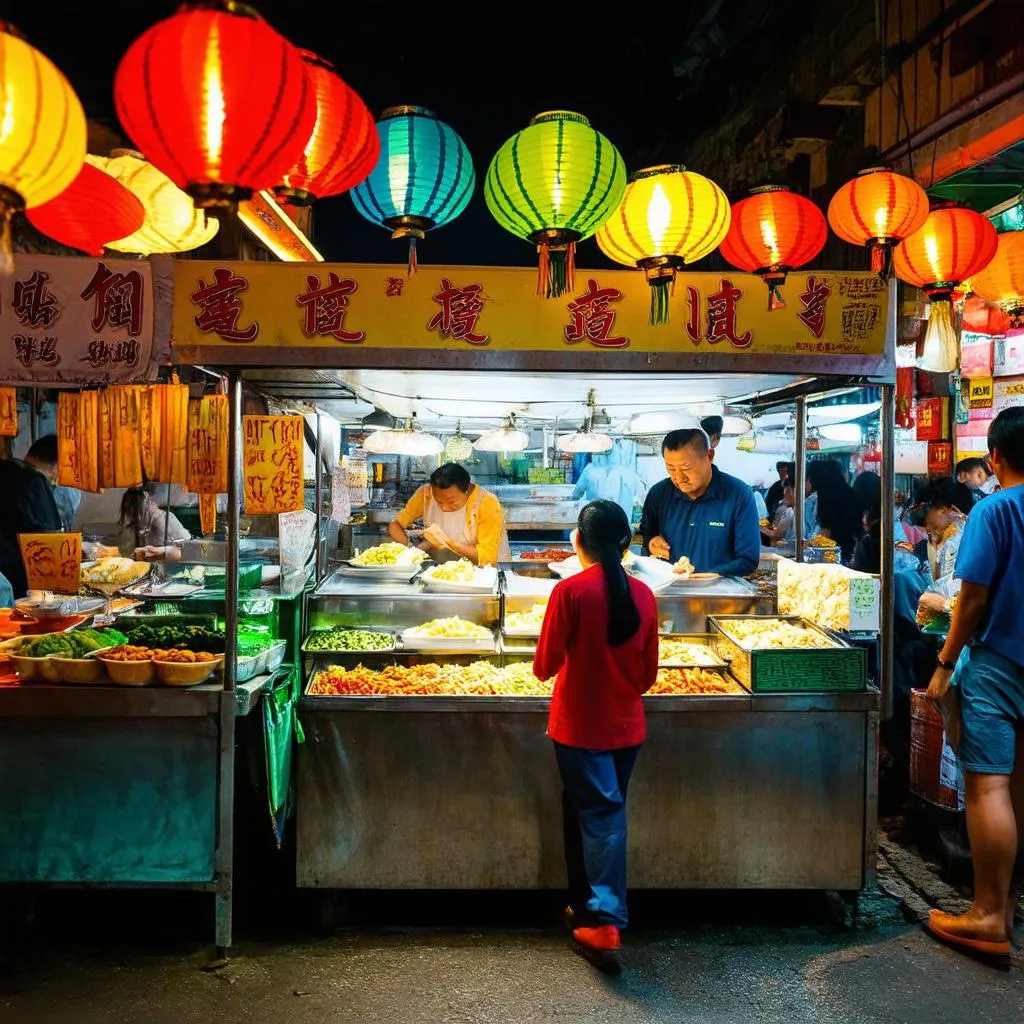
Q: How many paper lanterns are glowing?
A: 12